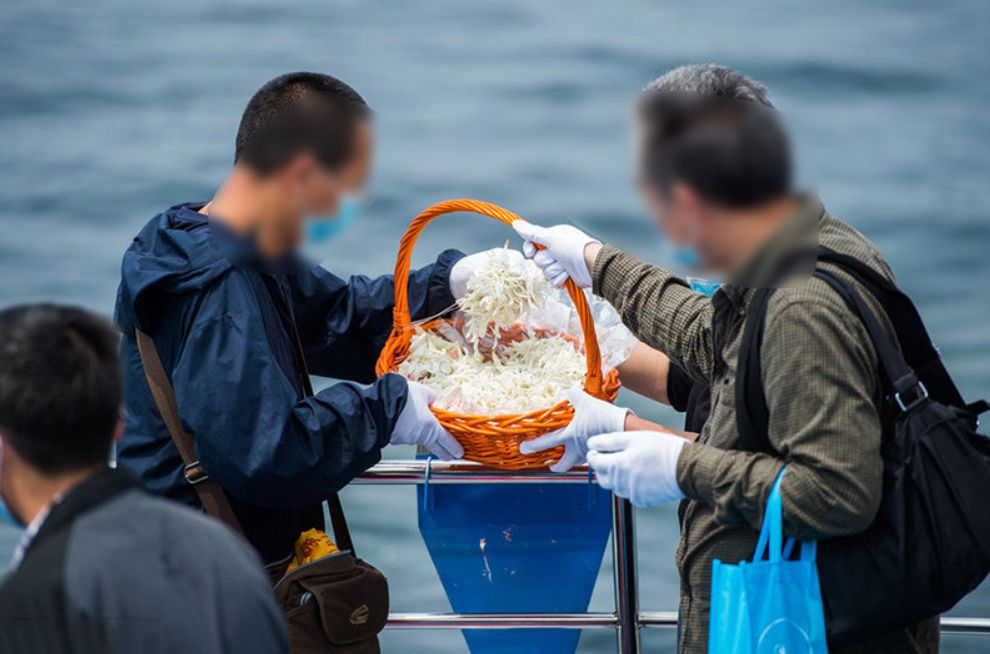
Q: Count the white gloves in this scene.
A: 5